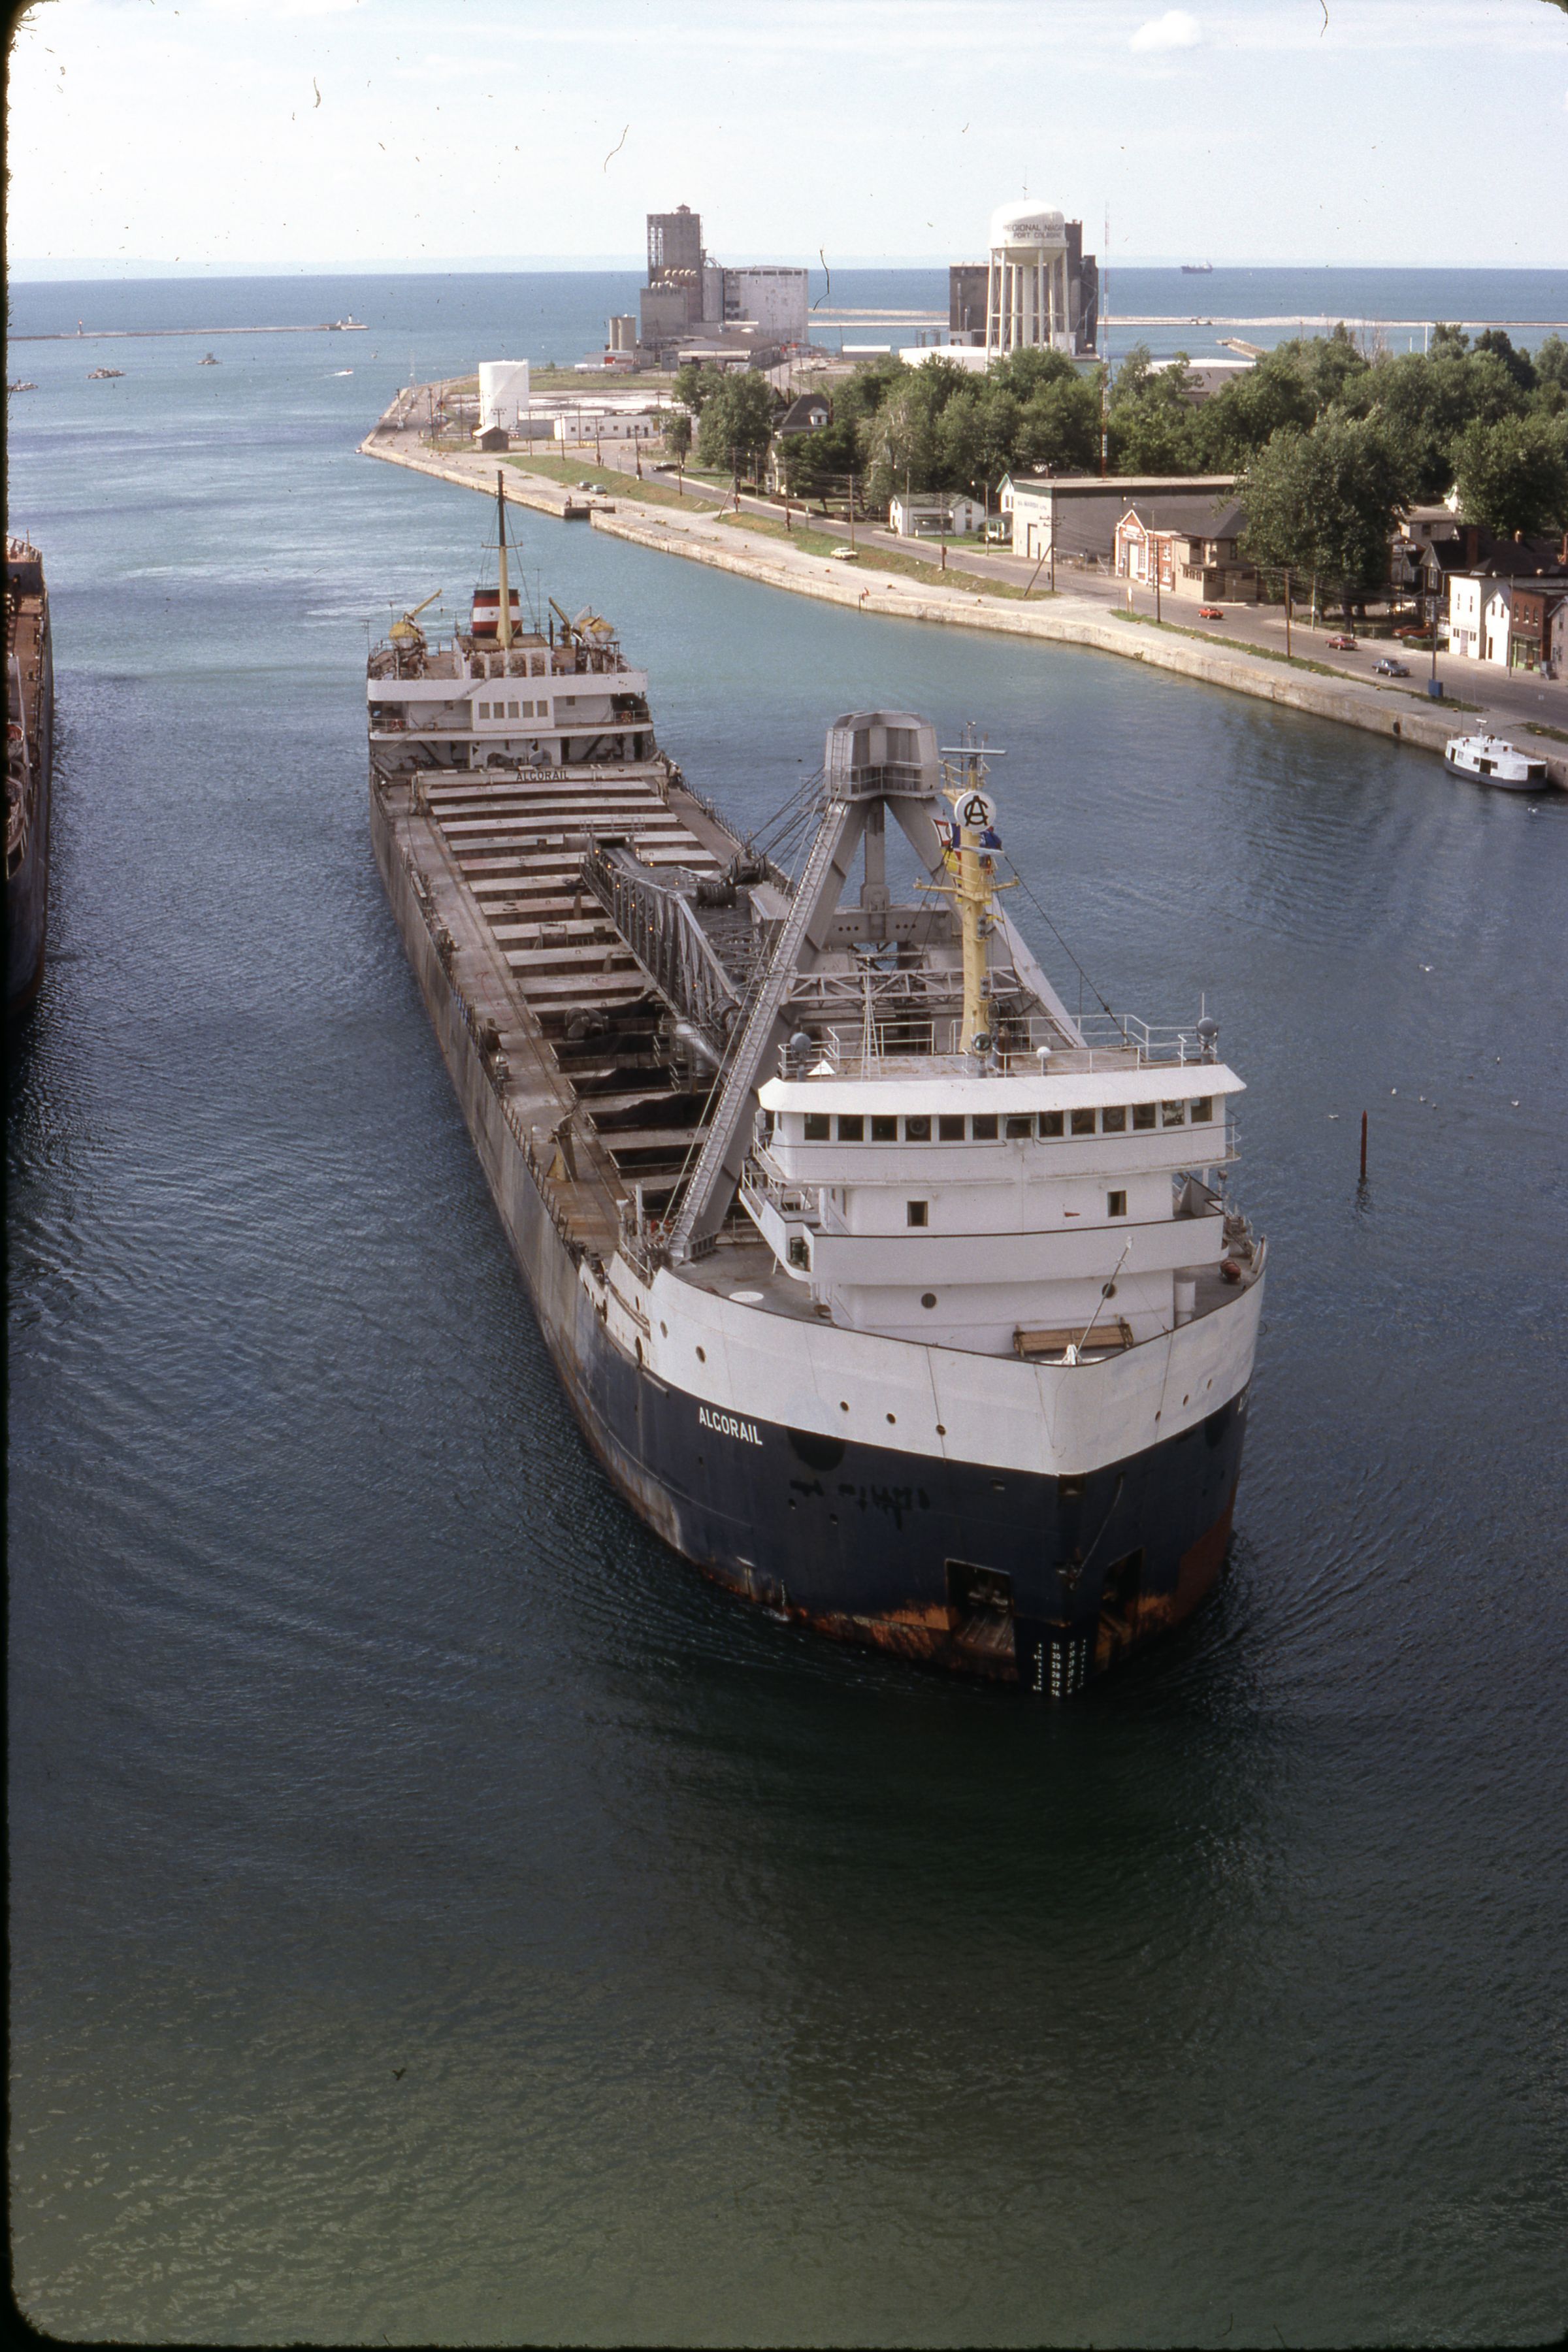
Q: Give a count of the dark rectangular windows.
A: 15